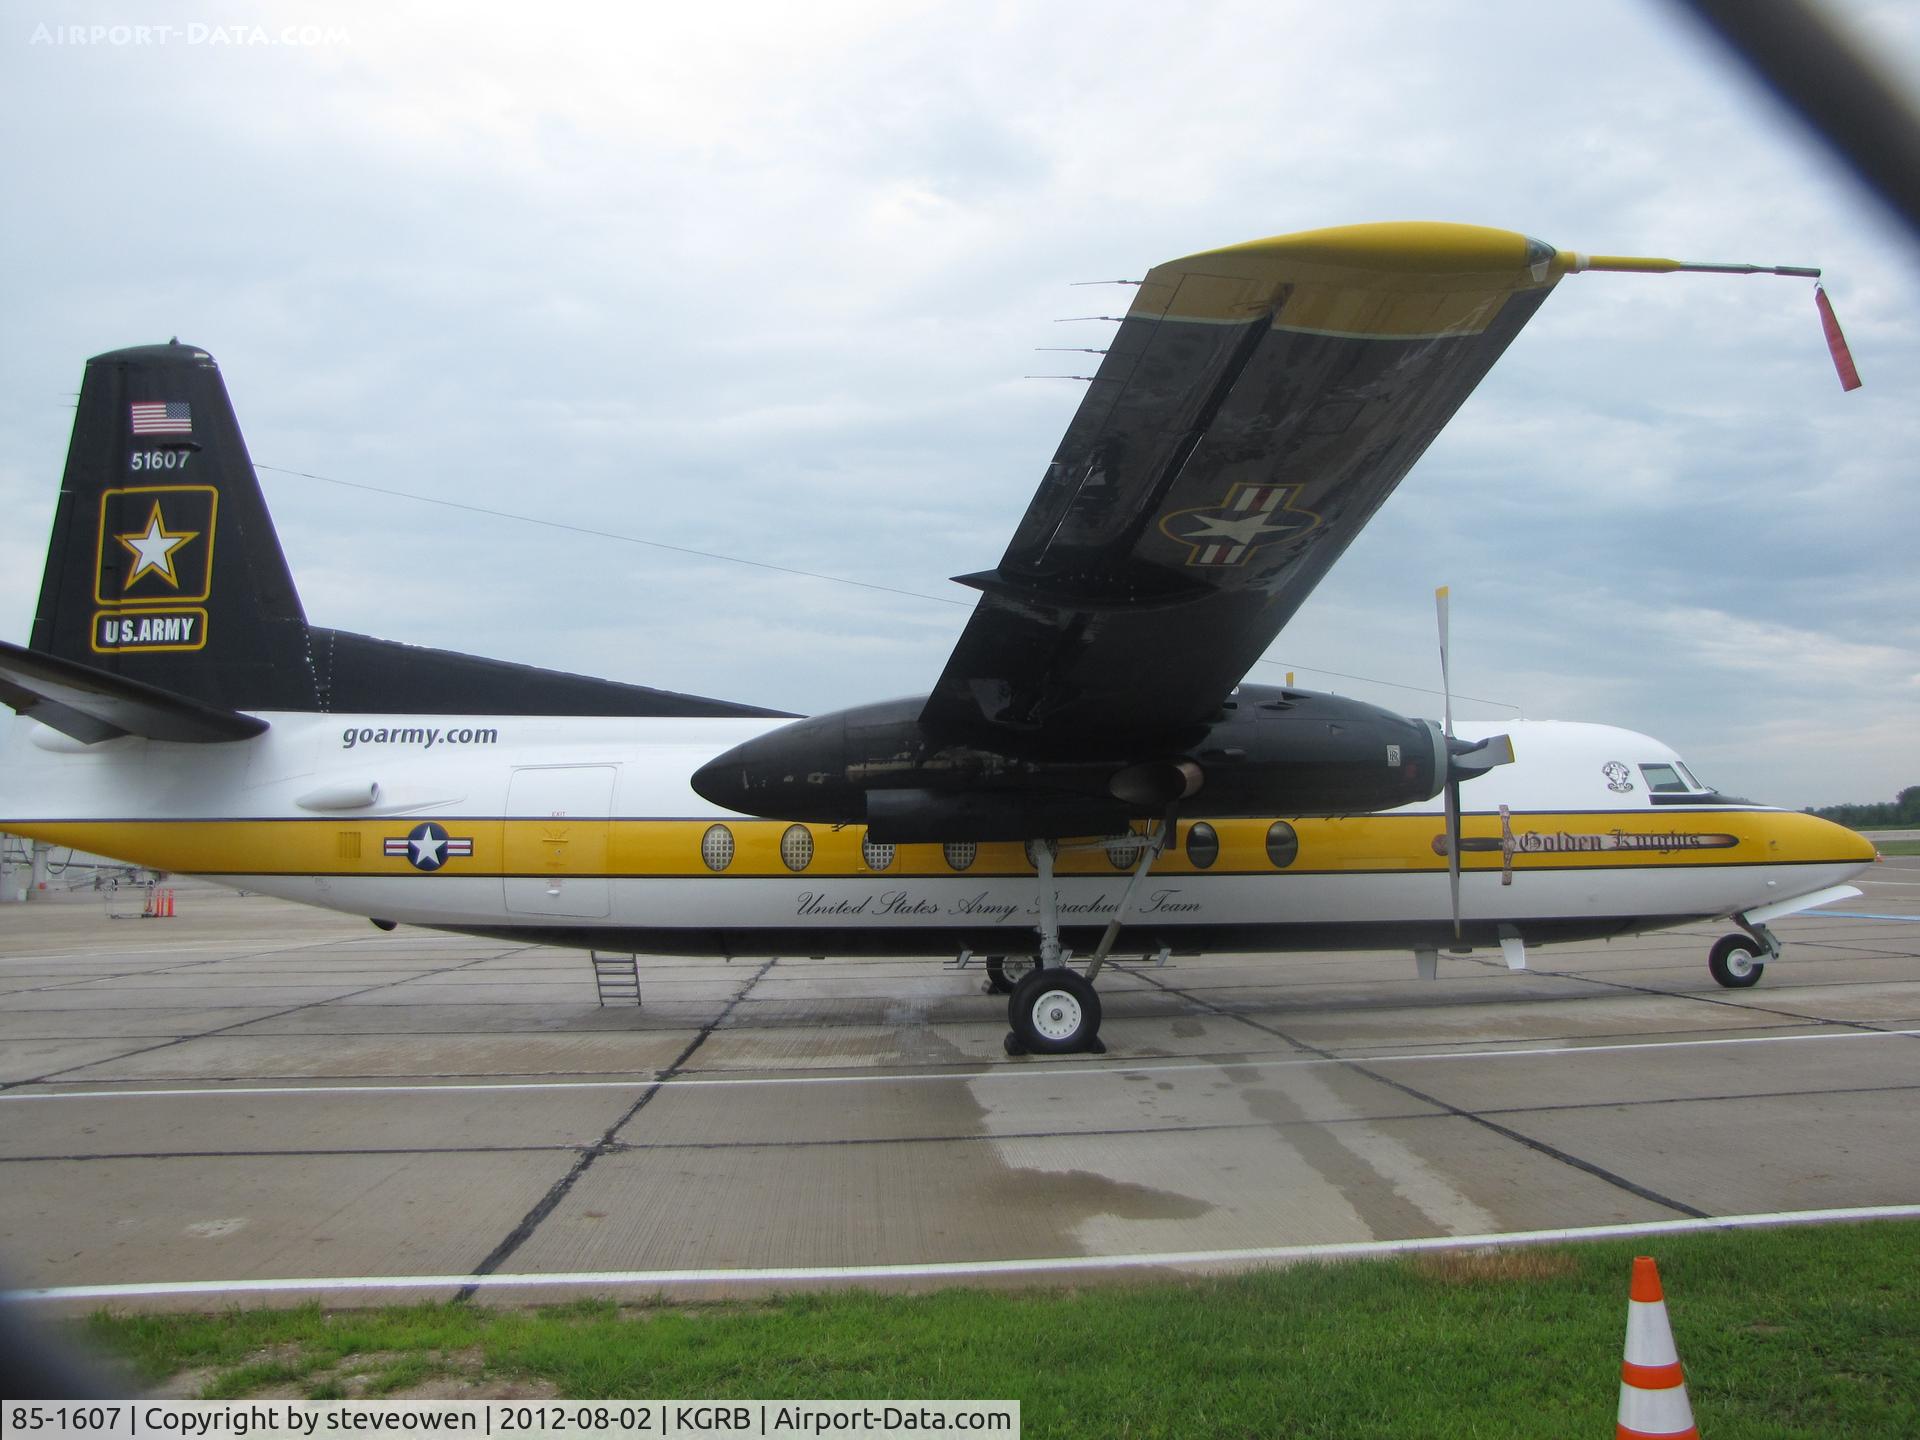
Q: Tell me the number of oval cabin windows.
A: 8